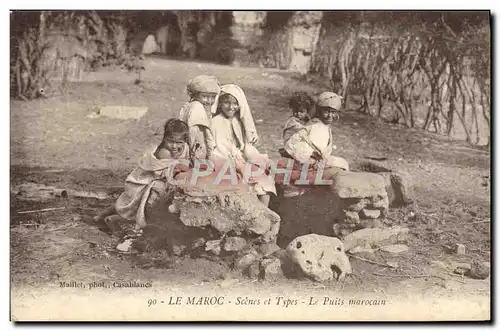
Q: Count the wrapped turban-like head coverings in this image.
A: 2